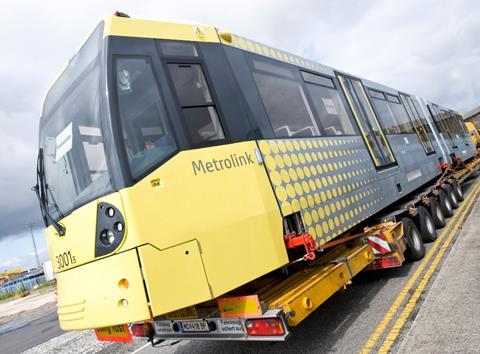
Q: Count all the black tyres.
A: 6